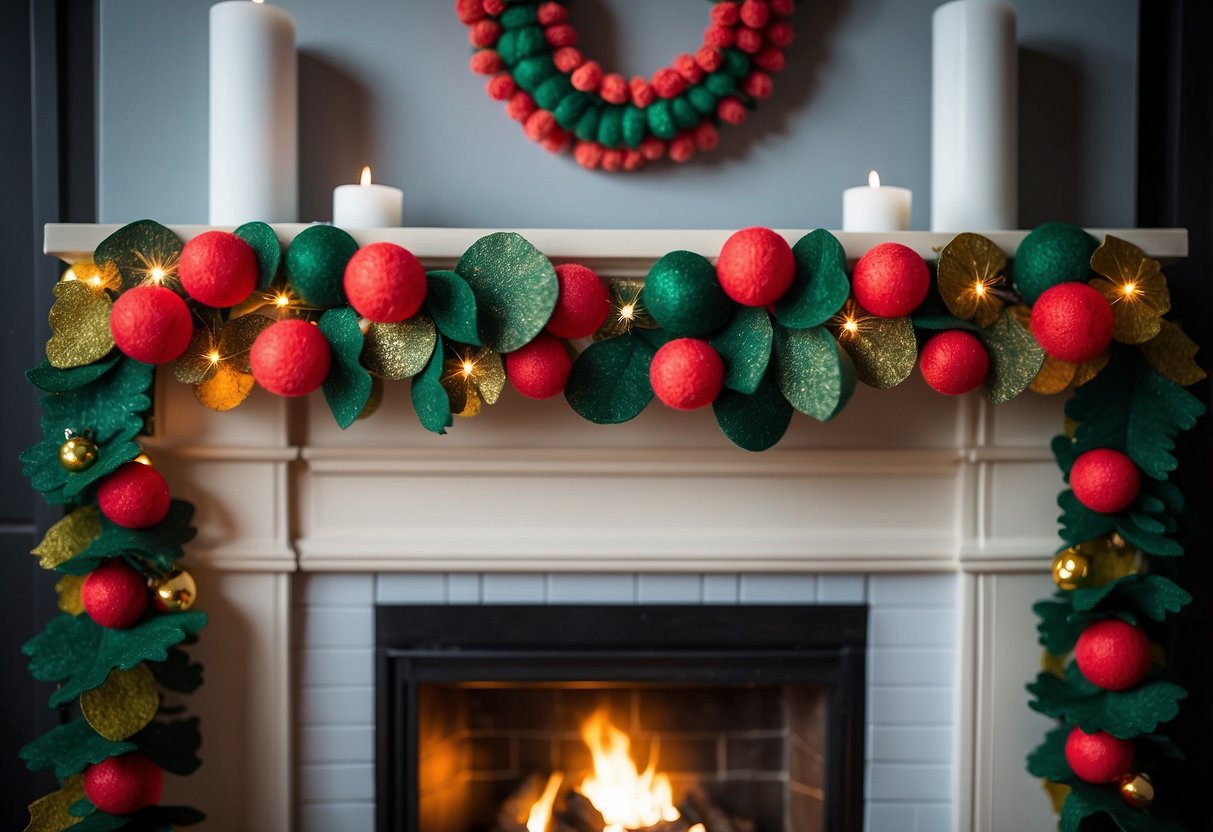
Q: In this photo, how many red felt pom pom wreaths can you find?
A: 1